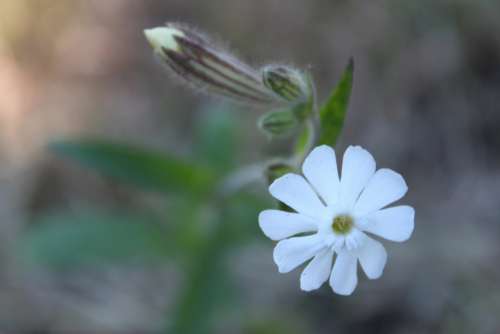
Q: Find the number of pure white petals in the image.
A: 10